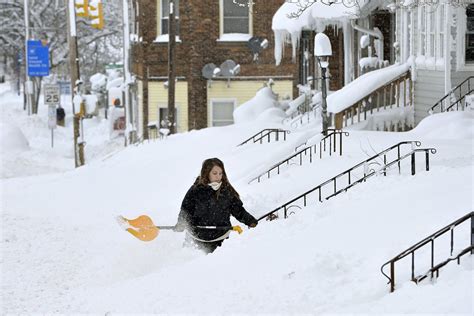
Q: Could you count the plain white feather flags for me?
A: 0